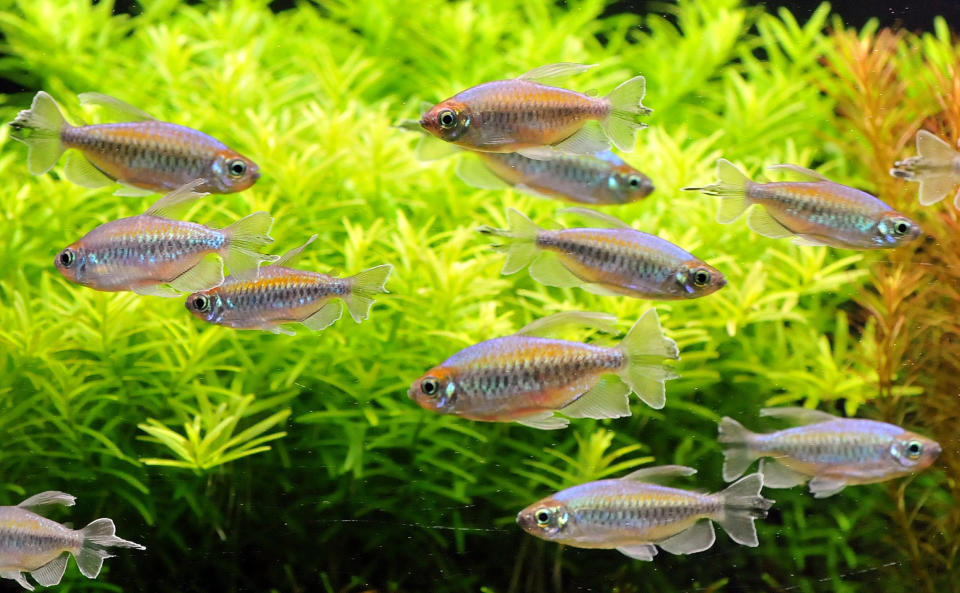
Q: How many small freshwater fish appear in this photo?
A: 12